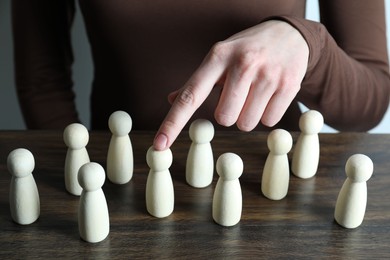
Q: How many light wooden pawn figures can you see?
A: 10